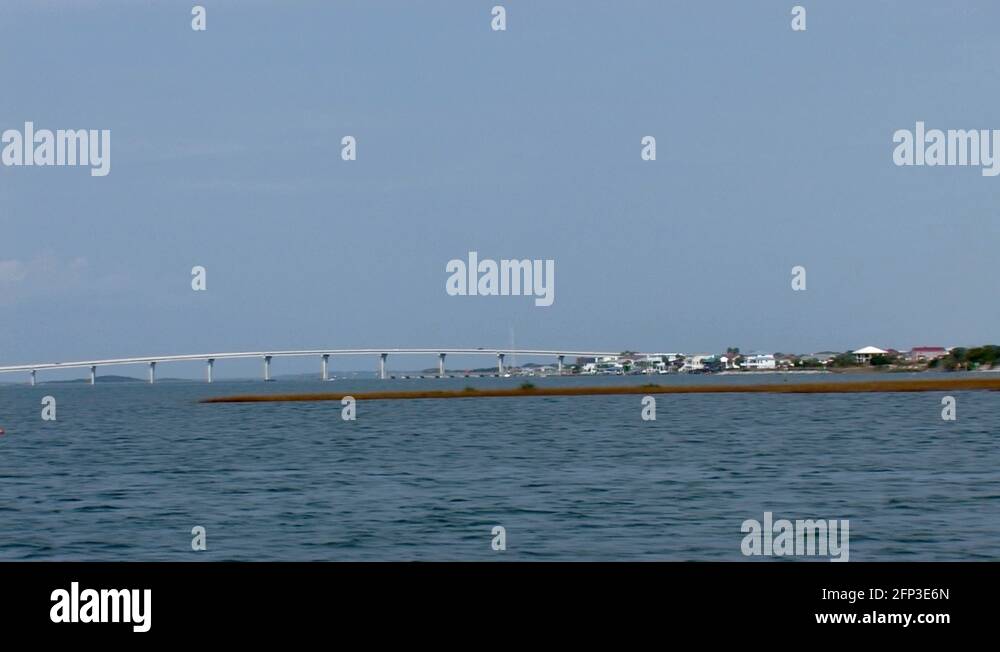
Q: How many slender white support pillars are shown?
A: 10